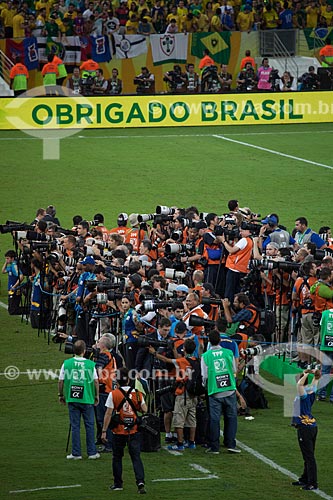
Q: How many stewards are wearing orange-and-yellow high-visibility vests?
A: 7